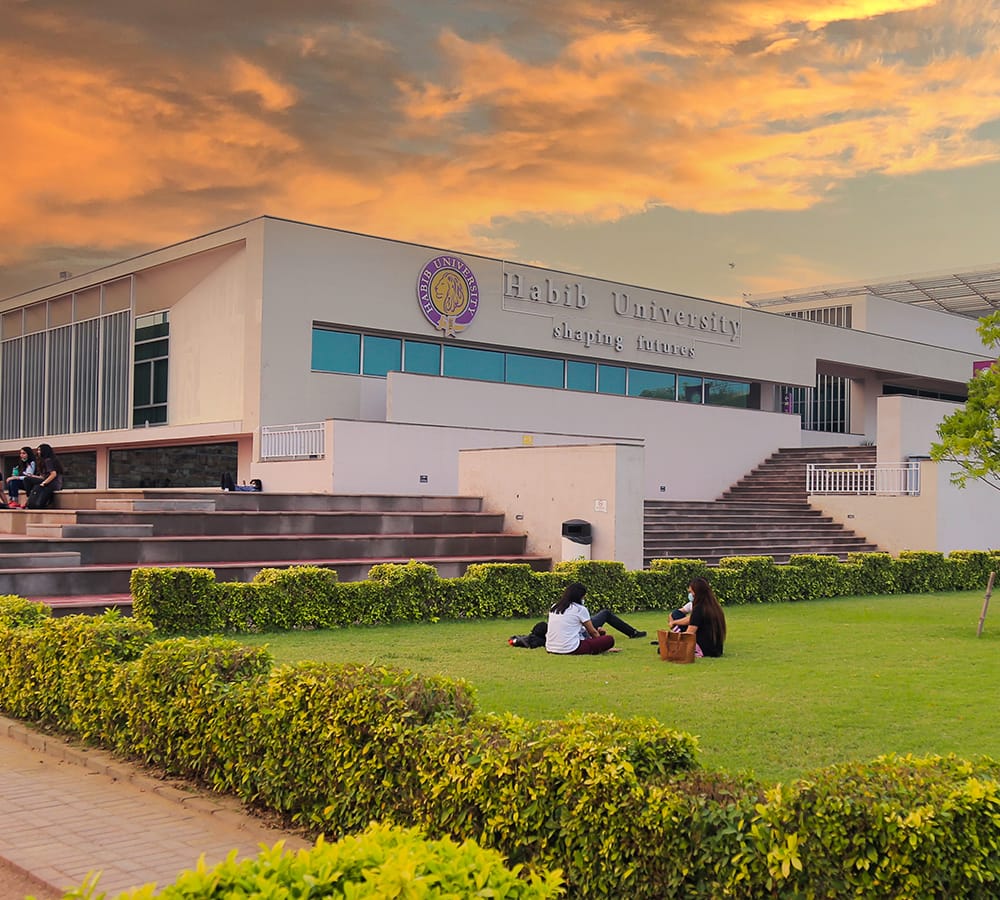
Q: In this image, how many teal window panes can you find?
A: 10